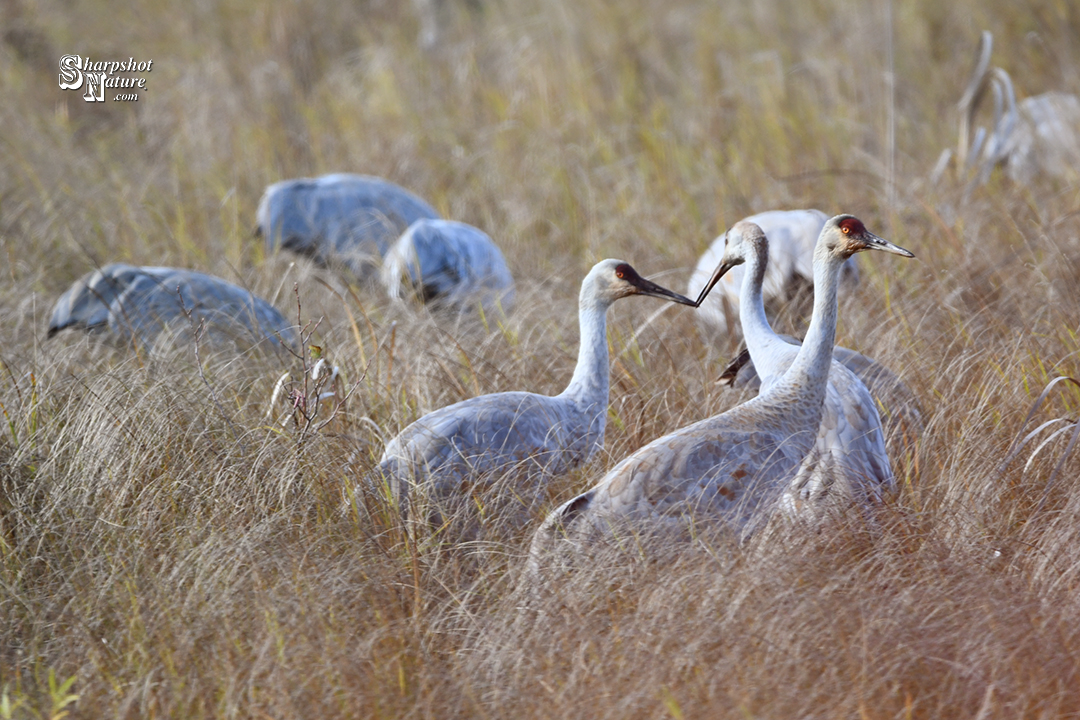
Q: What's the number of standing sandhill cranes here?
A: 3